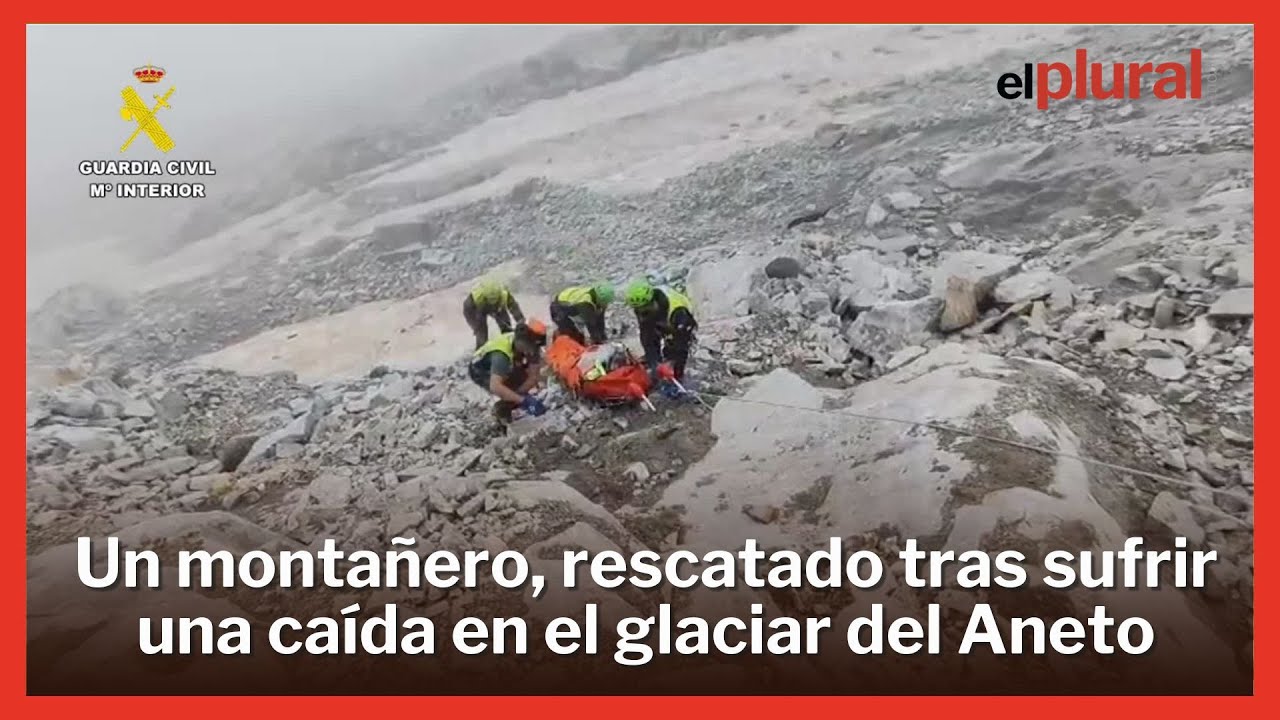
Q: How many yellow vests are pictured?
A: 4